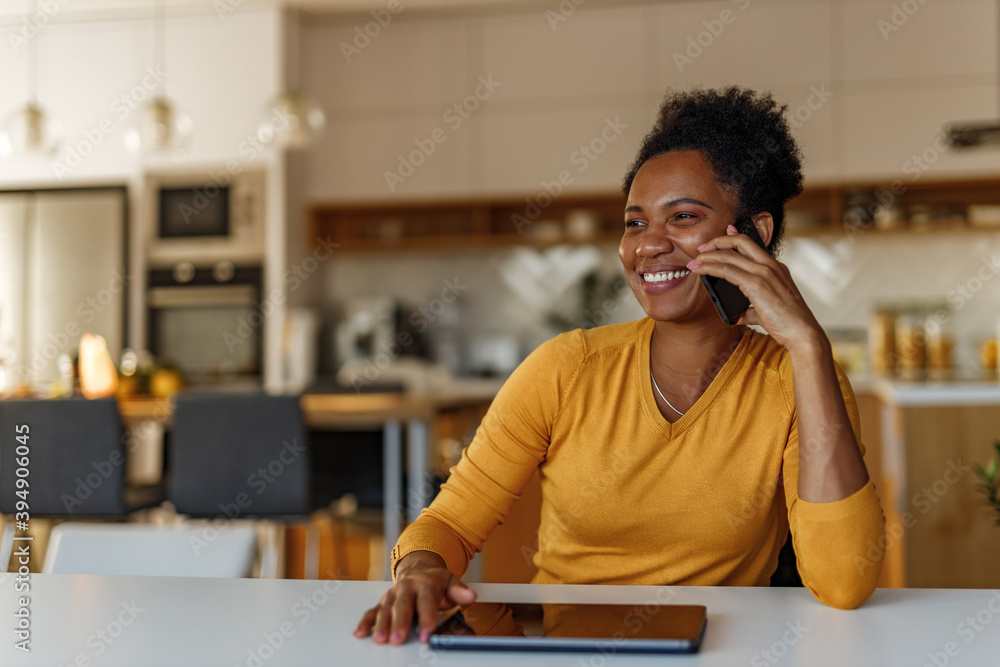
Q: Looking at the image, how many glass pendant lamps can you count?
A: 3